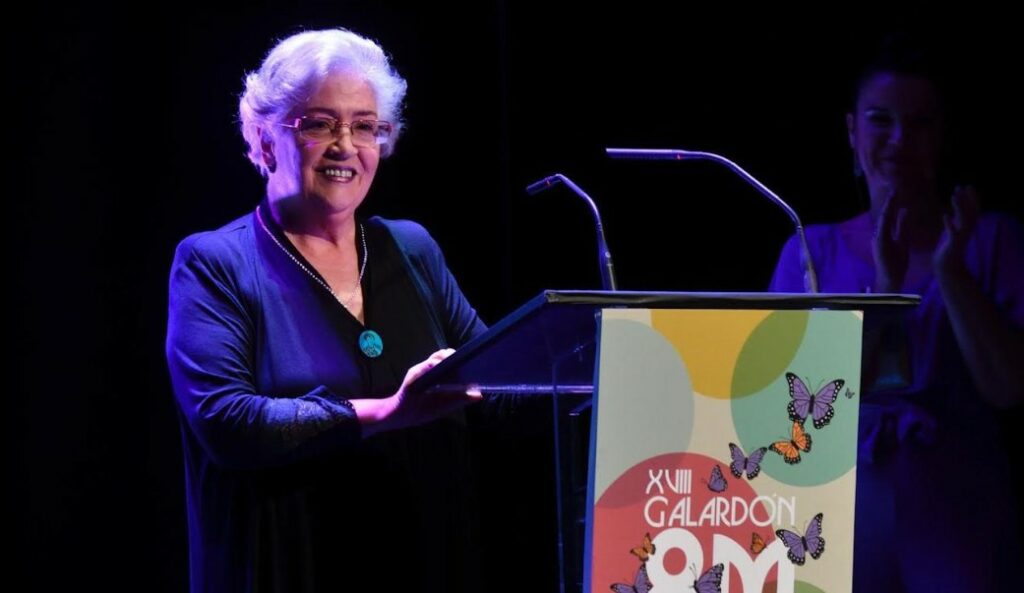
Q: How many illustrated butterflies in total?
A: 10